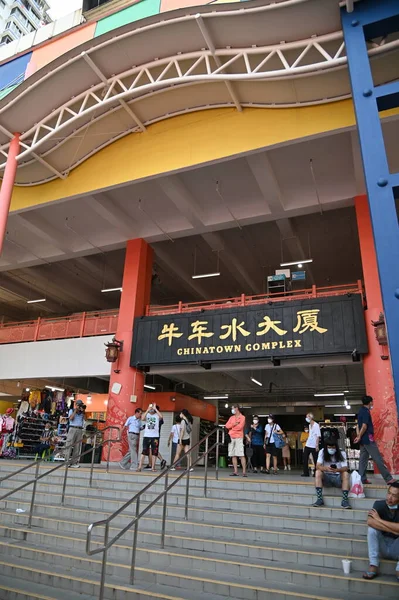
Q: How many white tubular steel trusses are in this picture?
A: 1